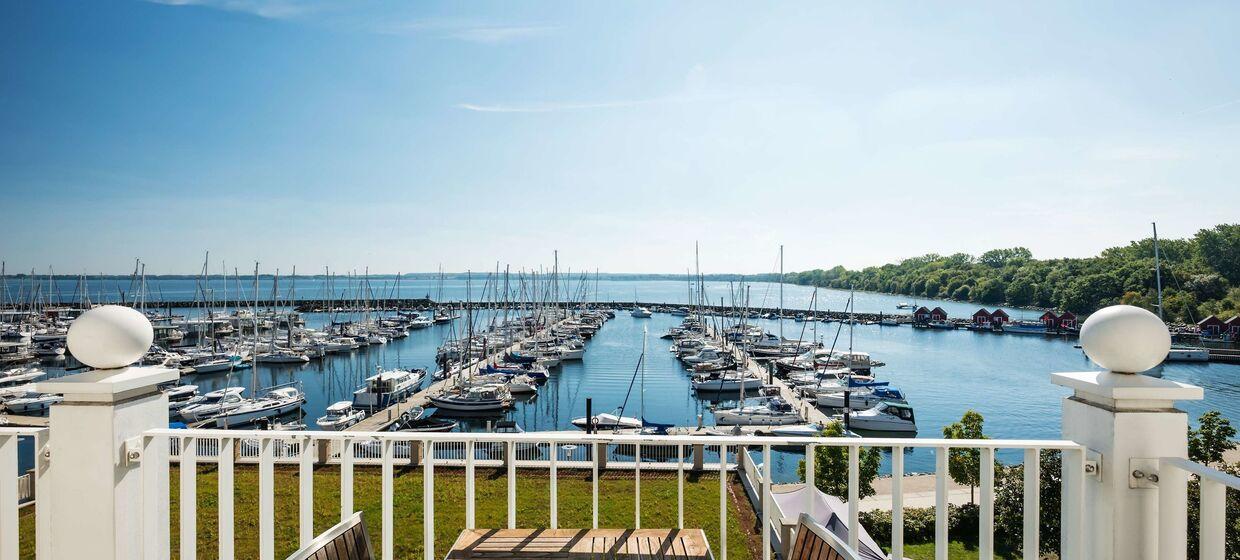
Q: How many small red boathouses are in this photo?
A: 8